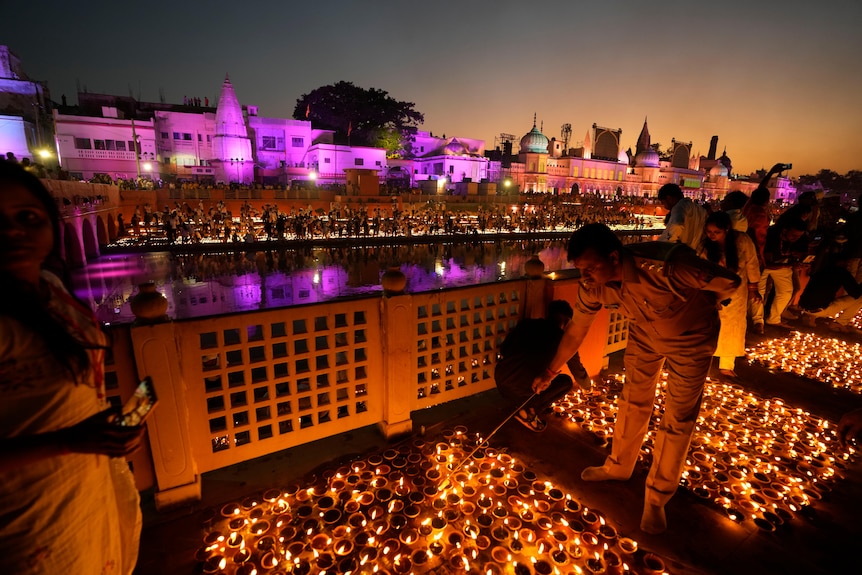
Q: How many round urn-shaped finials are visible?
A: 3